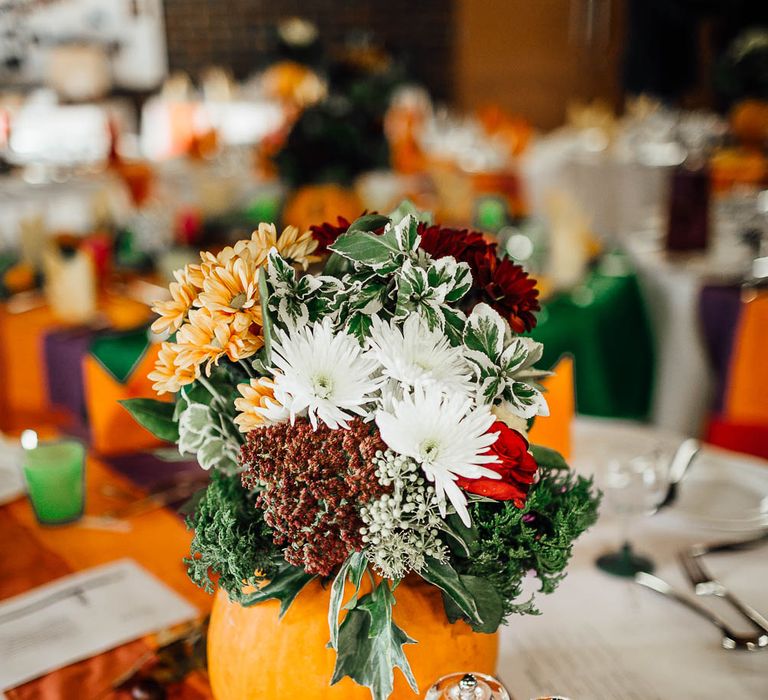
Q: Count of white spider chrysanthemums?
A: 3